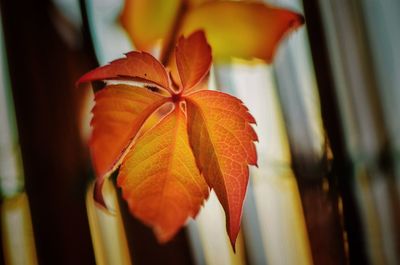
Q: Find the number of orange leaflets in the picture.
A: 5